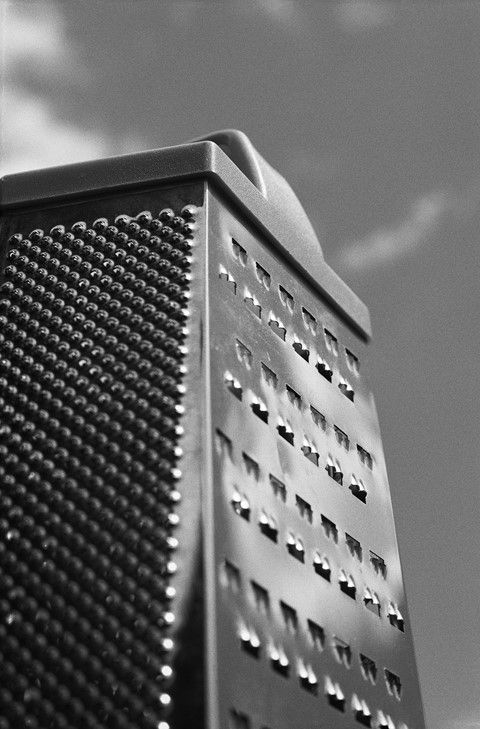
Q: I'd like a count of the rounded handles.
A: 1